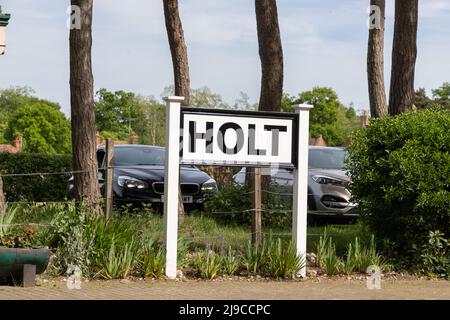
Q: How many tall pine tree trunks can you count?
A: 5